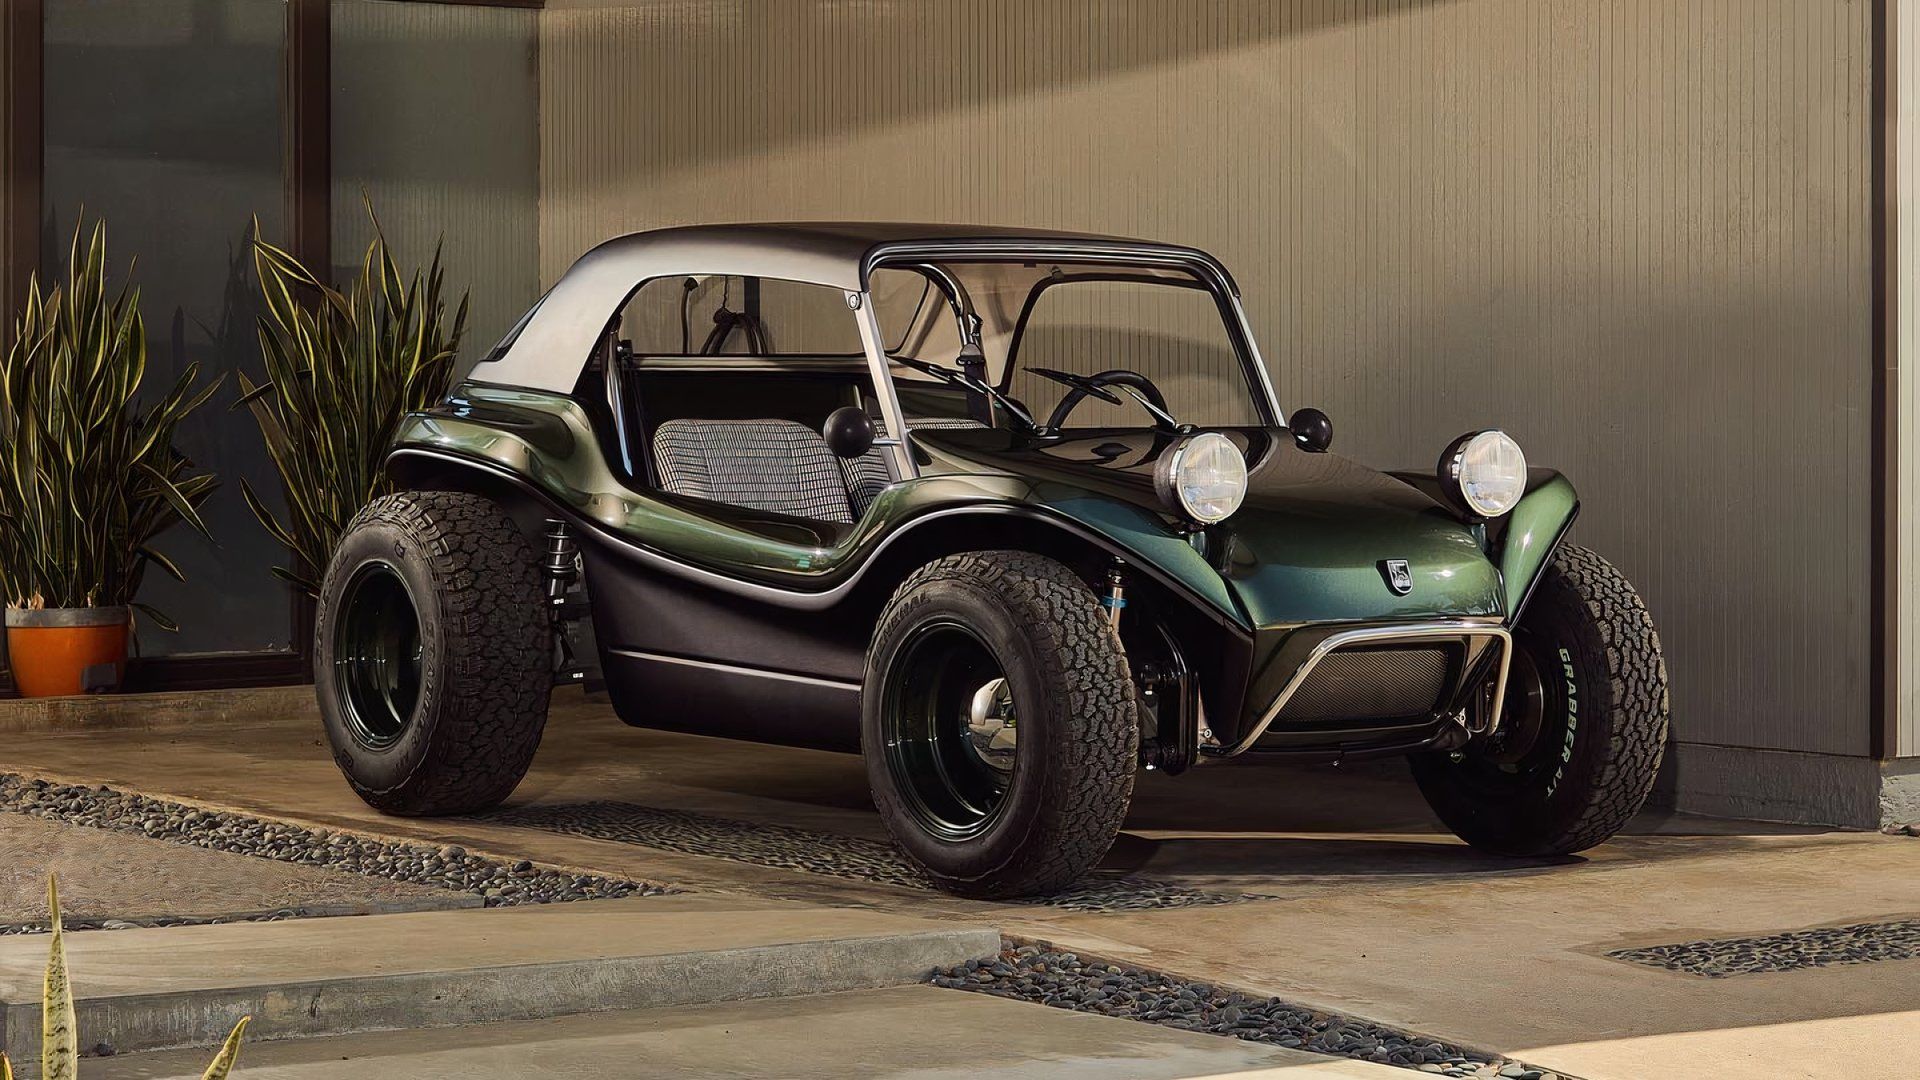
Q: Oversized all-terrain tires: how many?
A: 3